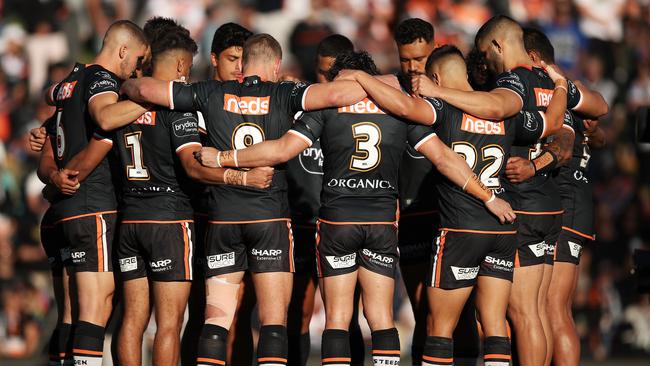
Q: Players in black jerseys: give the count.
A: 12